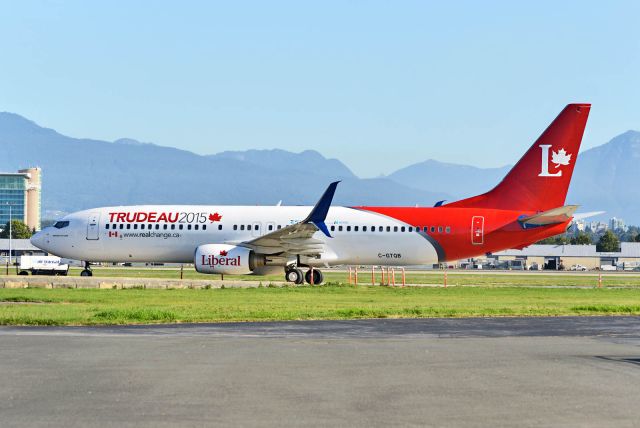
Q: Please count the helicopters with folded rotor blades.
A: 0